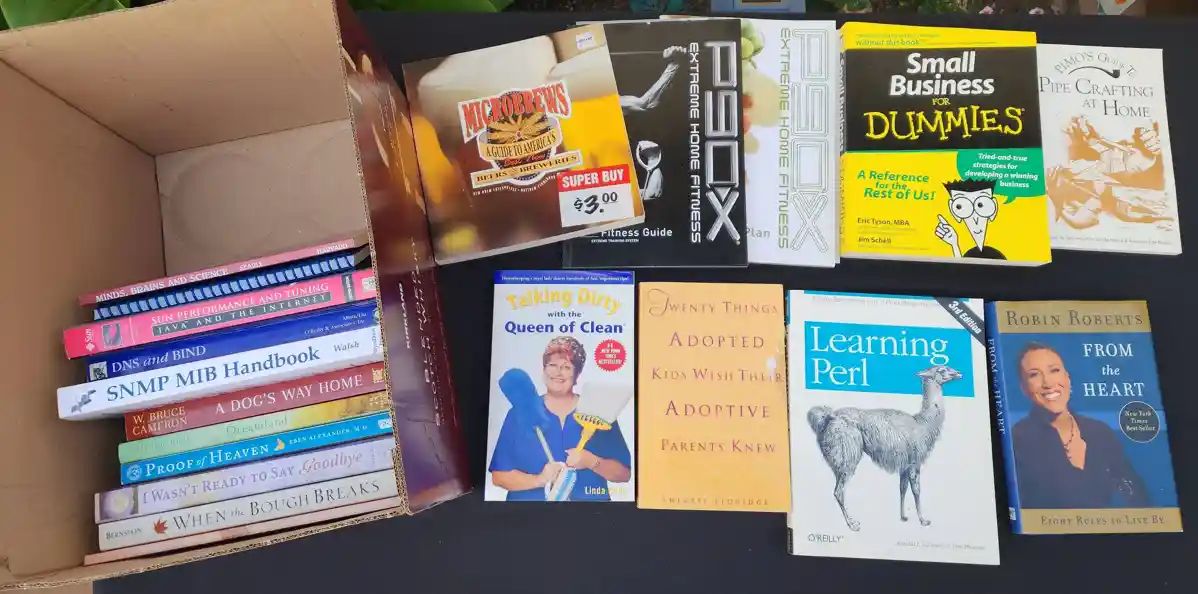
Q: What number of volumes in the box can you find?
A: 11